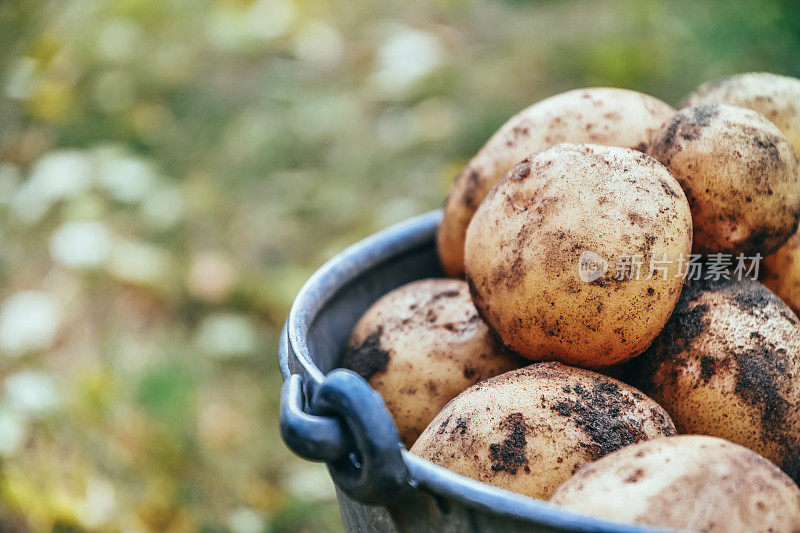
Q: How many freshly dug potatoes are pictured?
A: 9